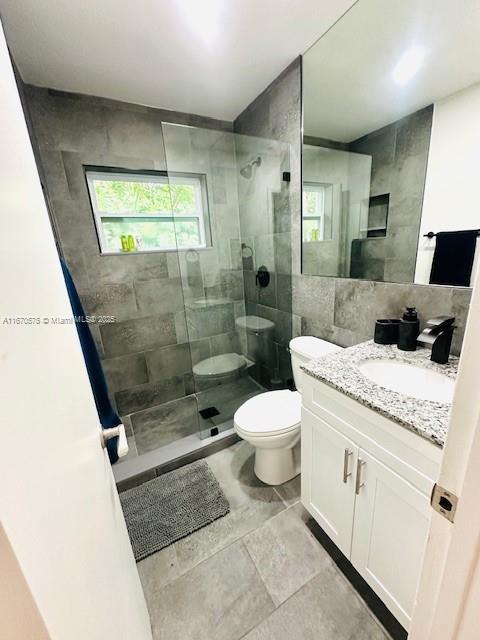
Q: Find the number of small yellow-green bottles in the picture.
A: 2